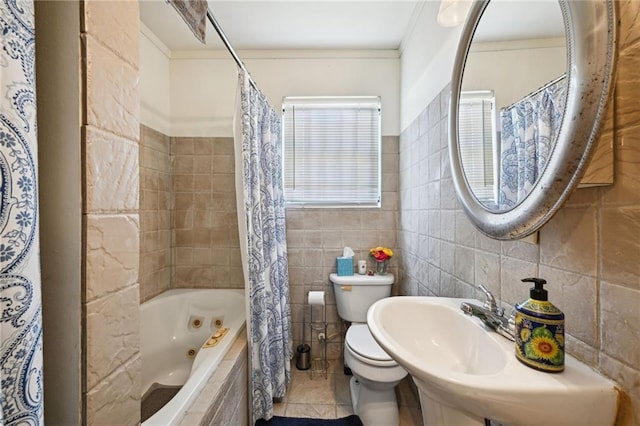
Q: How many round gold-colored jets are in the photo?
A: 3